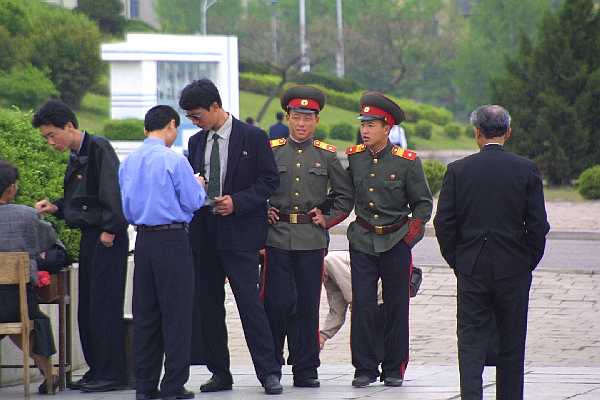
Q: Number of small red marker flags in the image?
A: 0